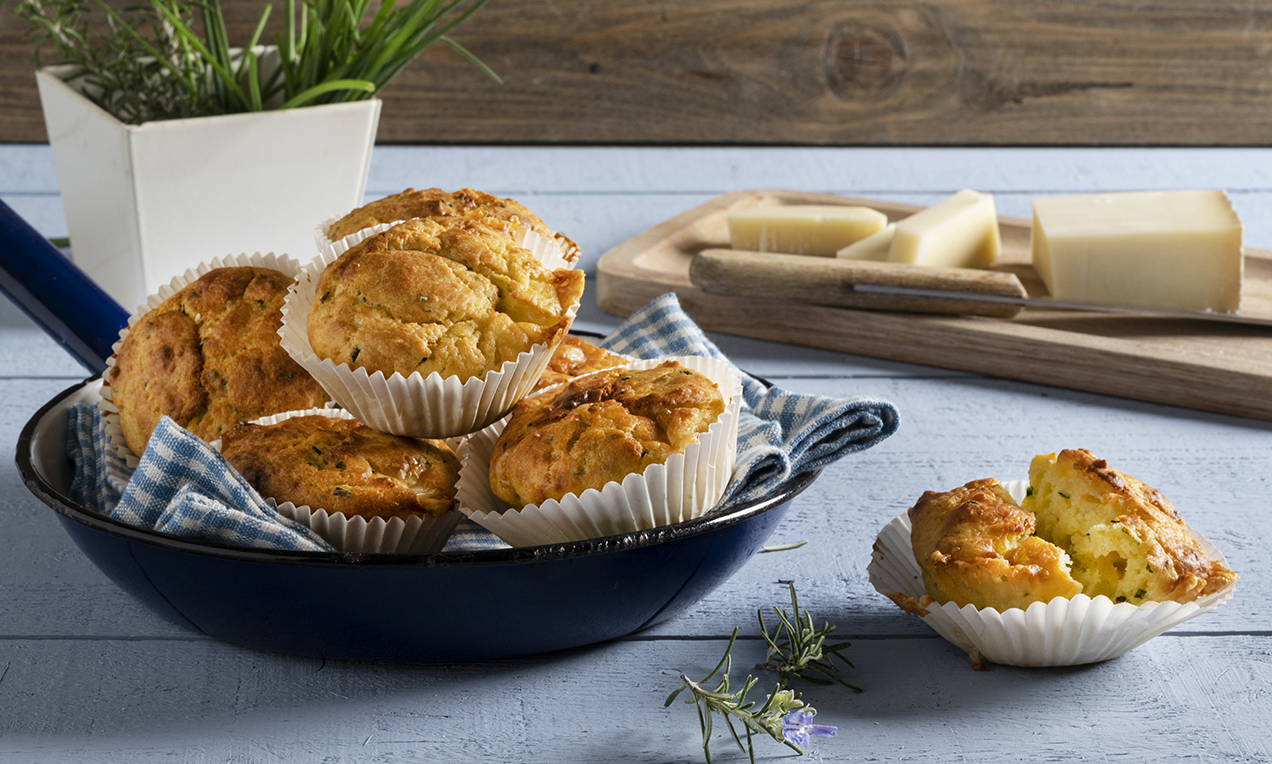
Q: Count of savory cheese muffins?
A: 7